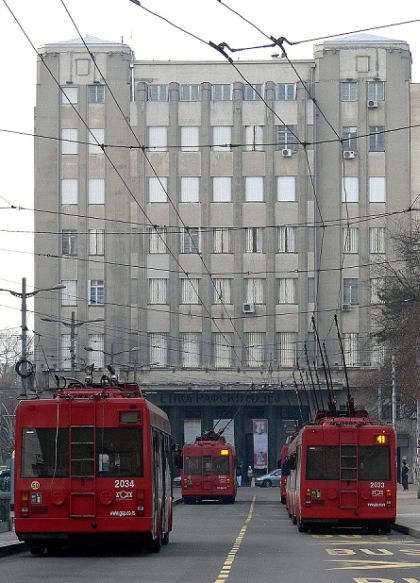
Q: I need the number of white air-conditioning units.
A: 5